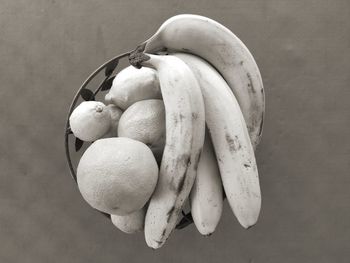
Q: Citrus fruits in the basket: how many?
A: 6